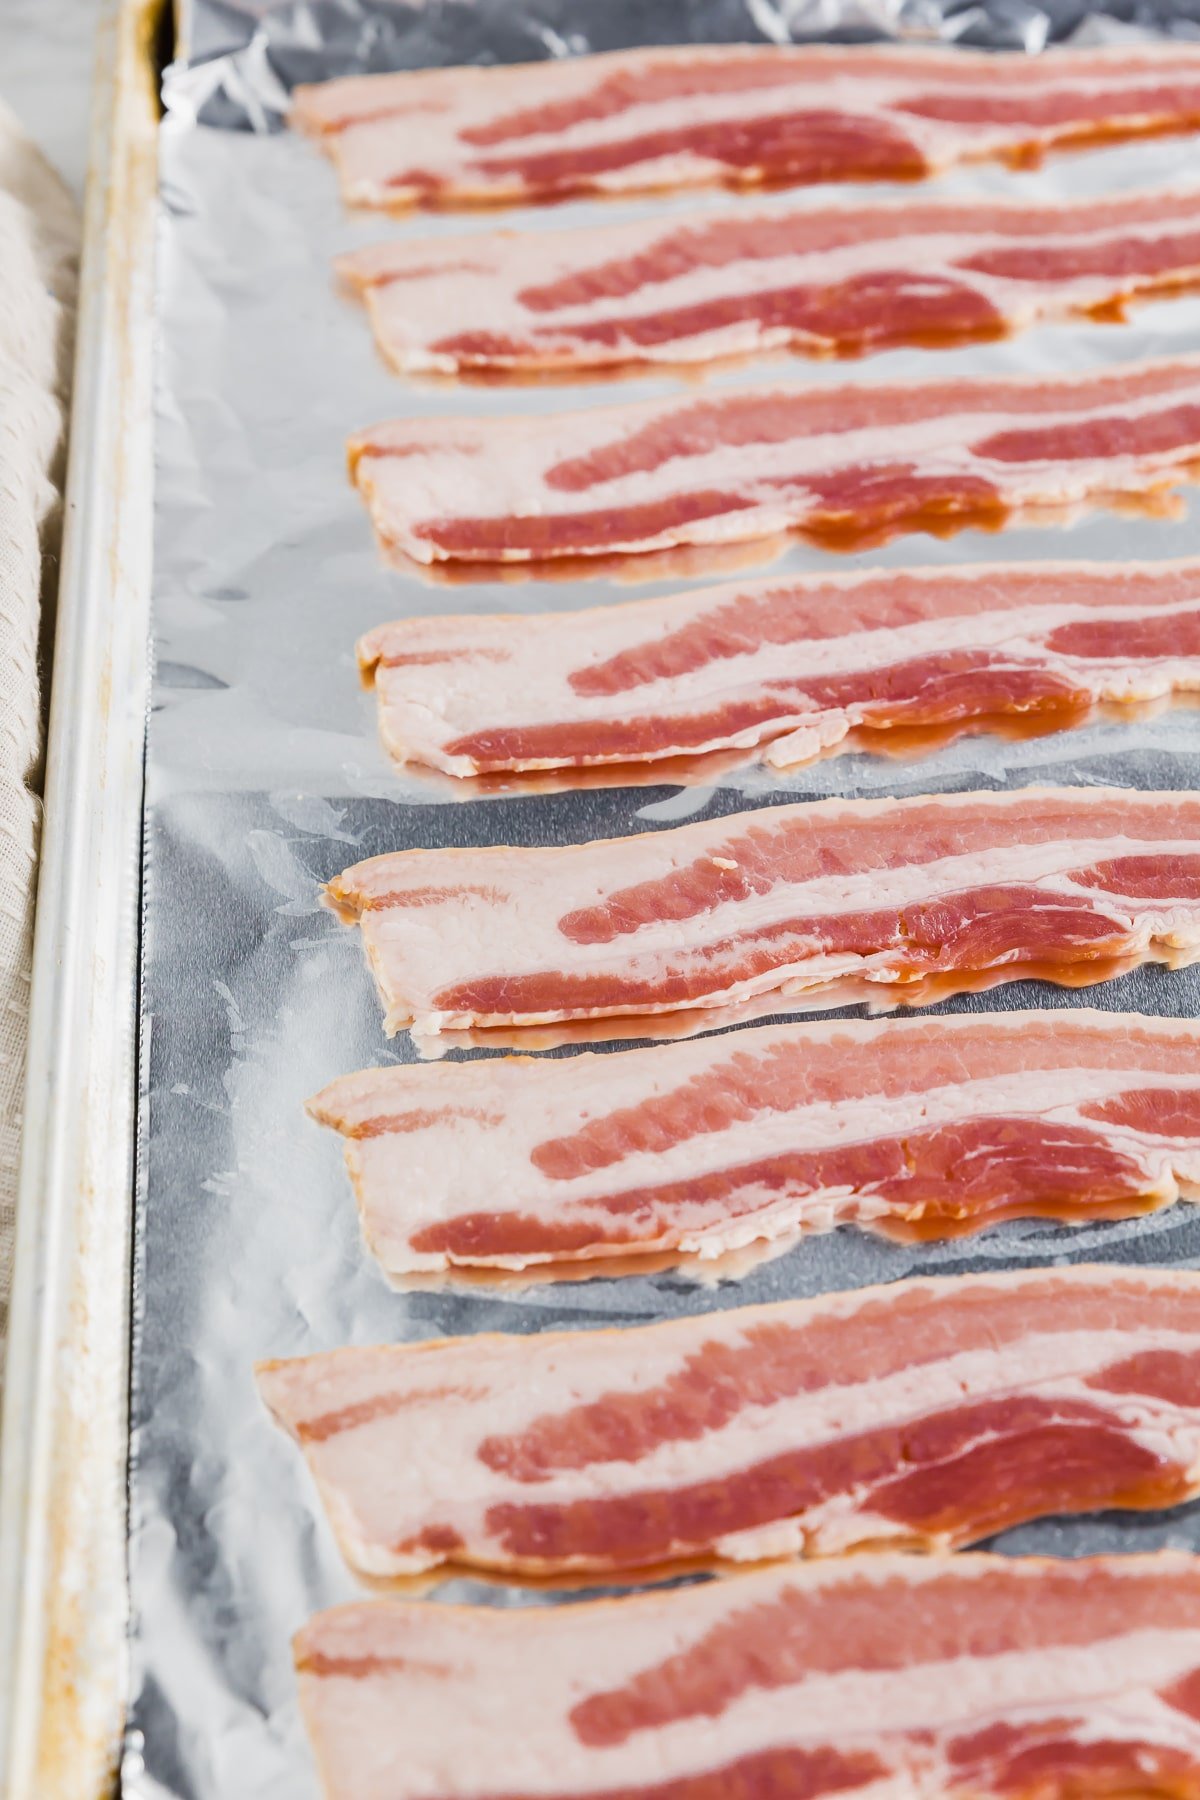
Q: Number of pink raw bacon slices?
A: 8